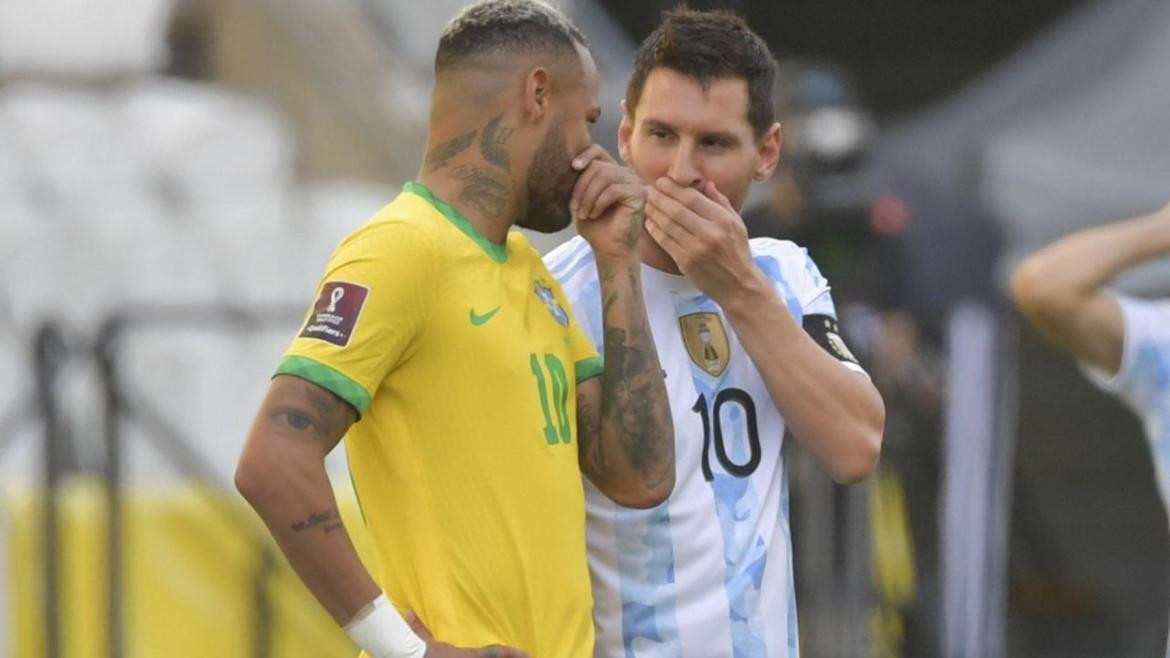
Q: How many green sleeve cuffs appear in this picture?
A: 2